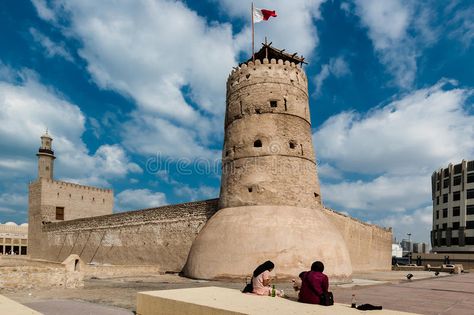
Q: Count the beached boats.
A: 0